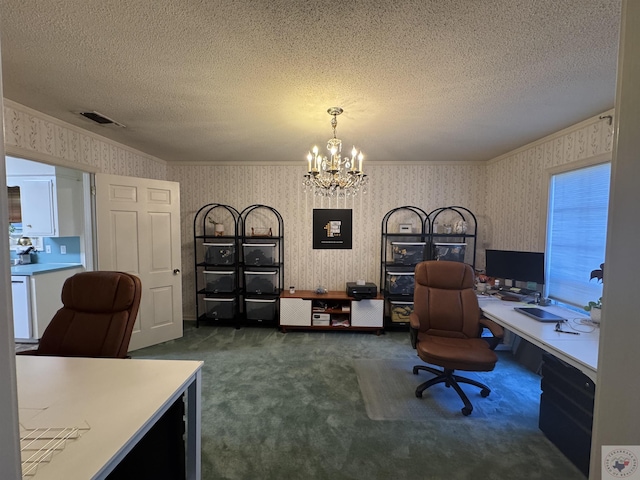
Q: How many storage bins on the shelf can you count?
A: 10